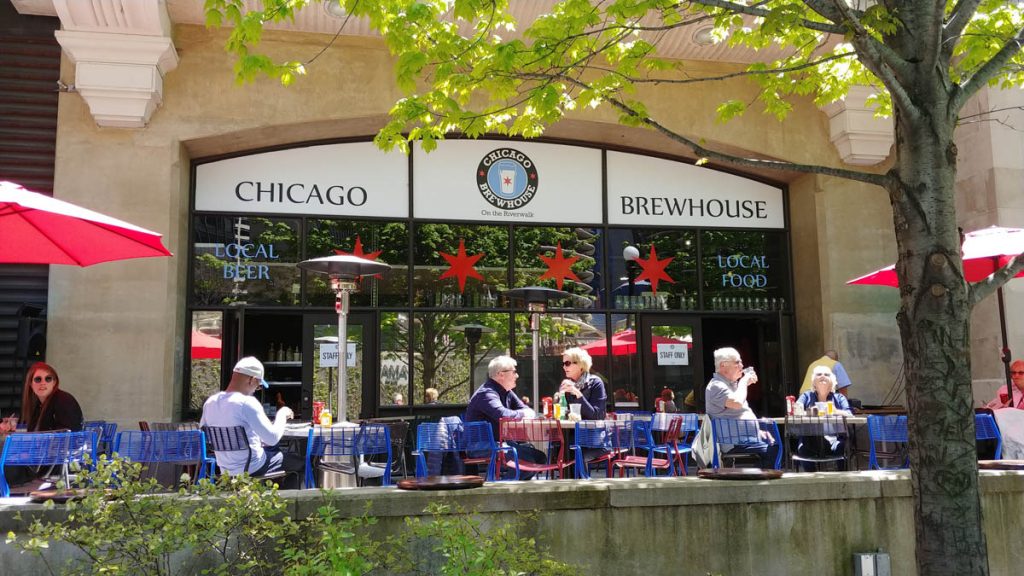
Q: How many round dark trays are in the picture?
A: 4